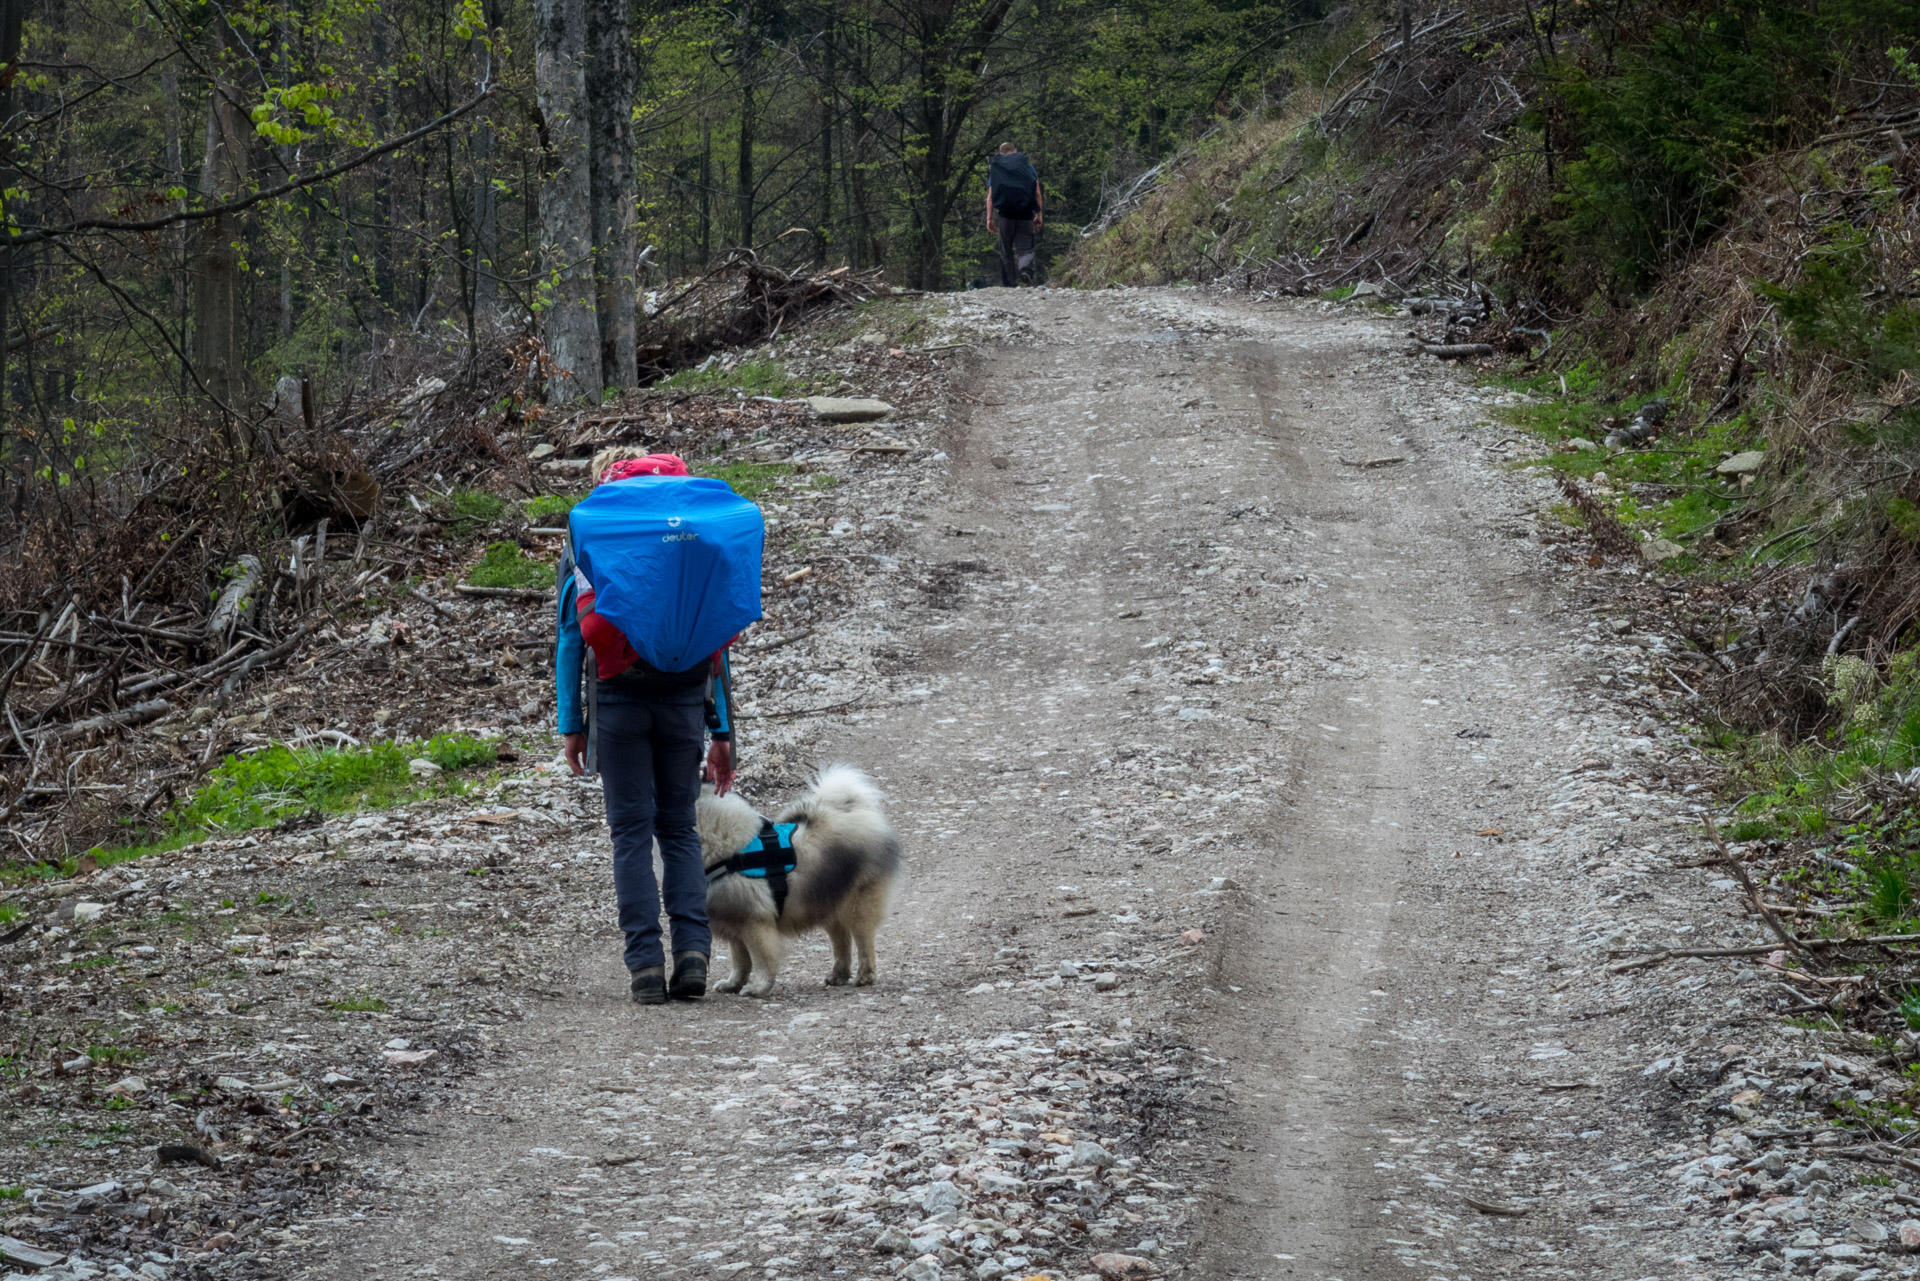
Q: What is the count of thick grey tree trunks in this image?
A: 2